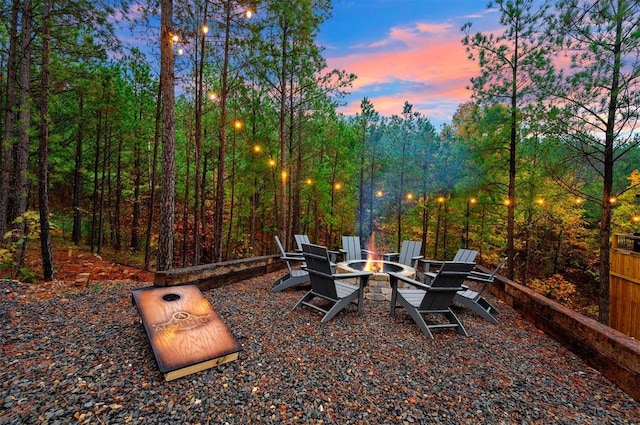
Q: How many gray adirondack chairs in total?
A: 8